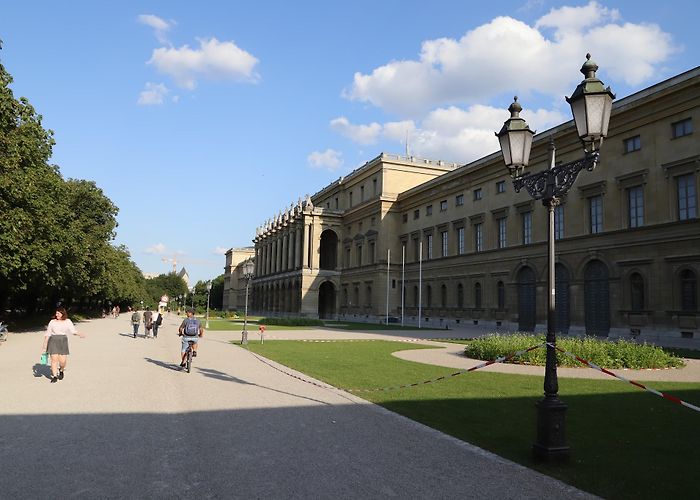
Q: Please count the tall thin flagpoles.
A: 3